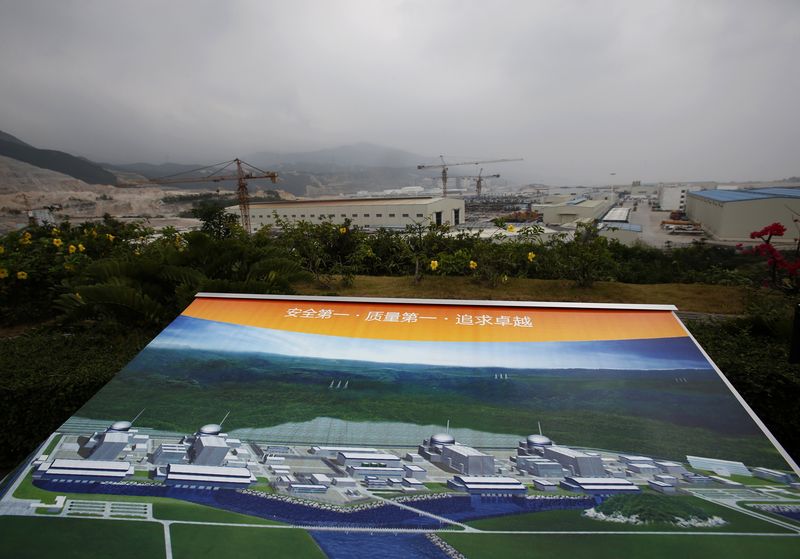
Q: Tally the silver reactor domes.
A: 4